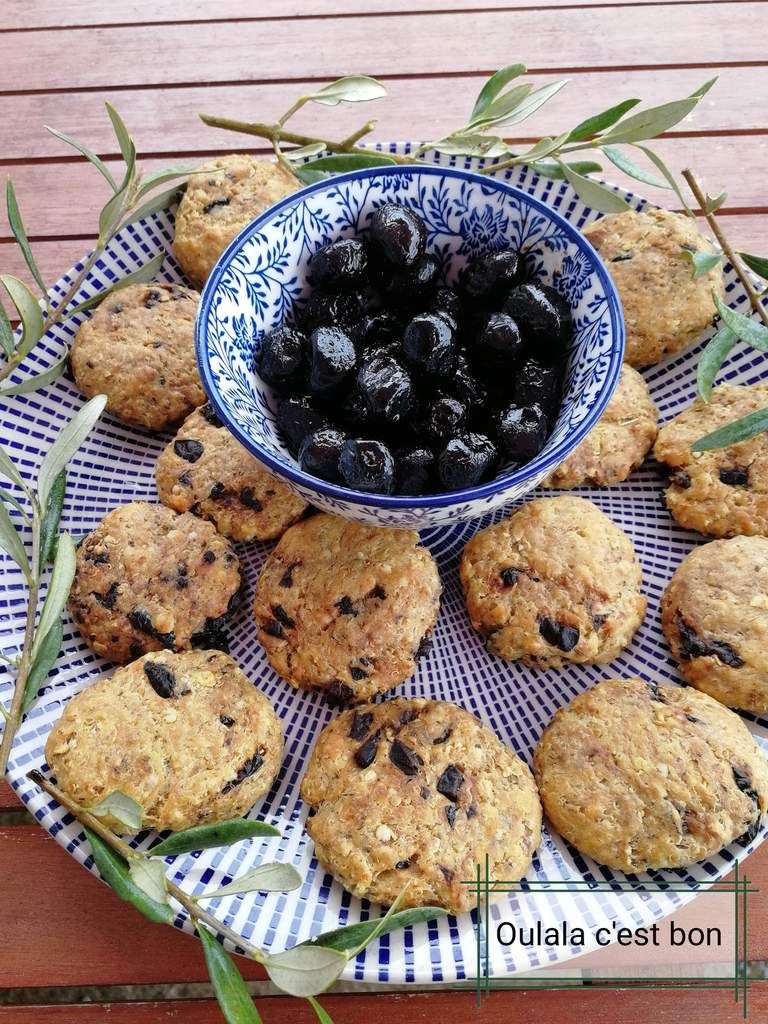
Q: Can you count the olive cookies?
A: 13